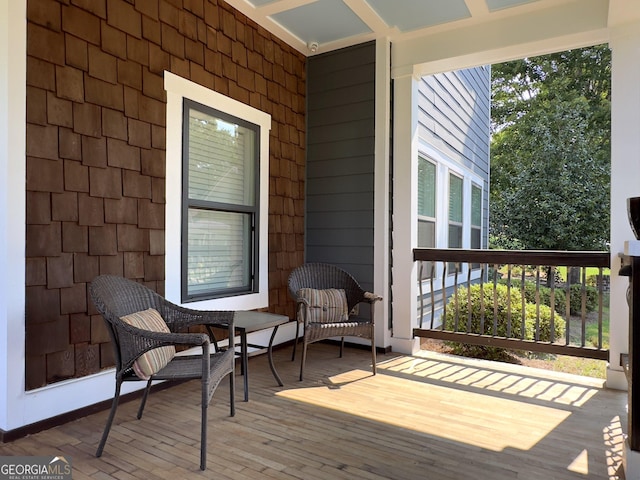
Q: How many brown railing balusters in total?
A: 14